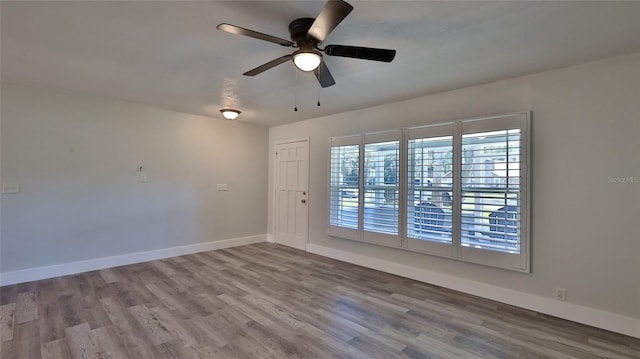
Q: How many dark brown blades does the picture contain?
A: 5